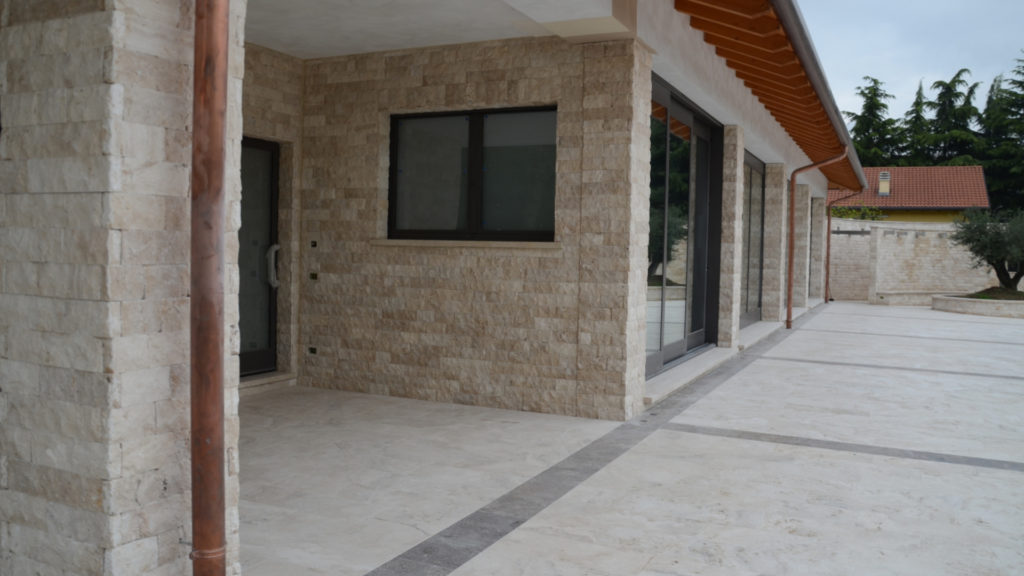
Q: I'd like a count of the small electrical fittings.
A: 3